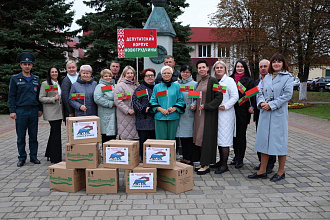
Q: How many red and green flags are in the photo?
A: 12